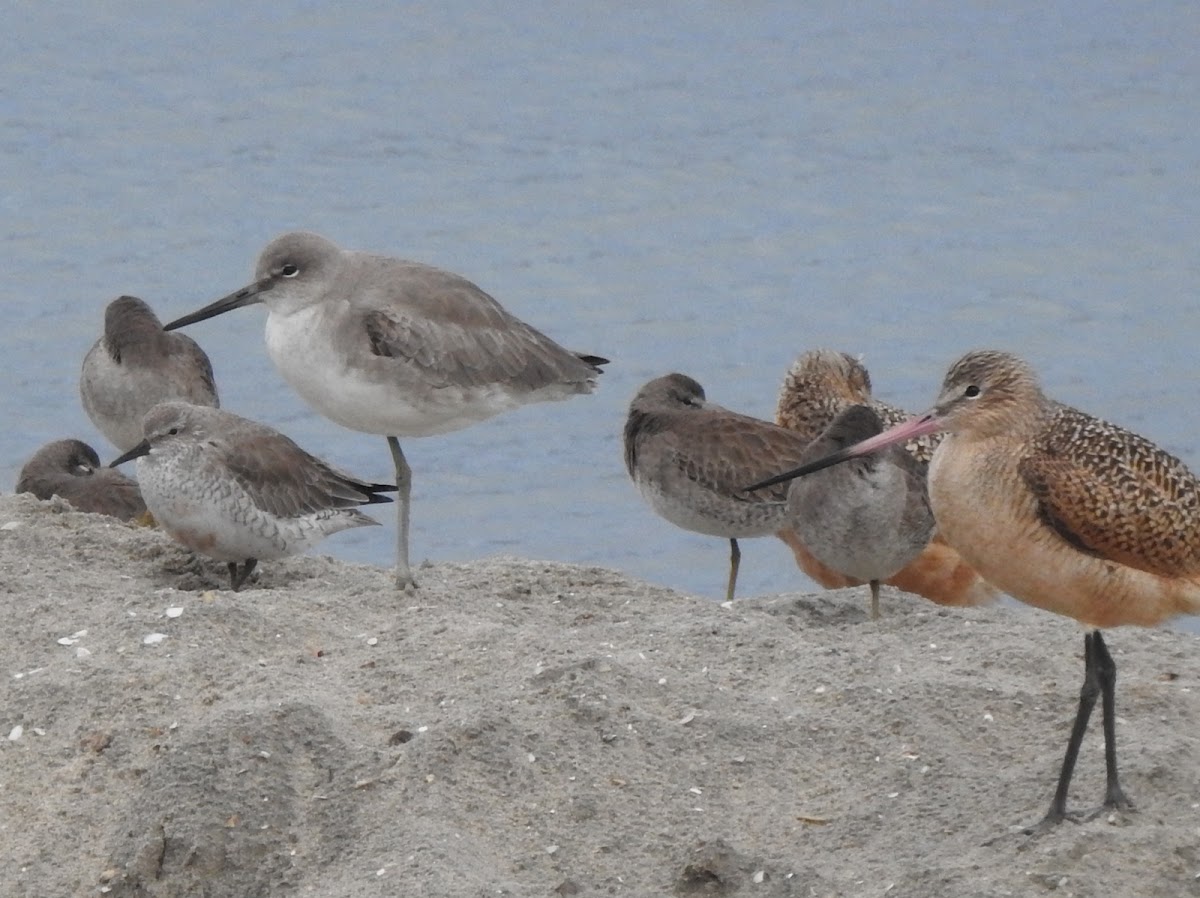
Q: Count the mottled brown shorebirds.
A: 2